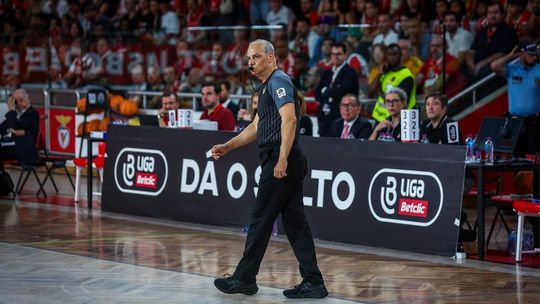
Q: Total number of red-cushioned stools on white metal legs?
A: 2